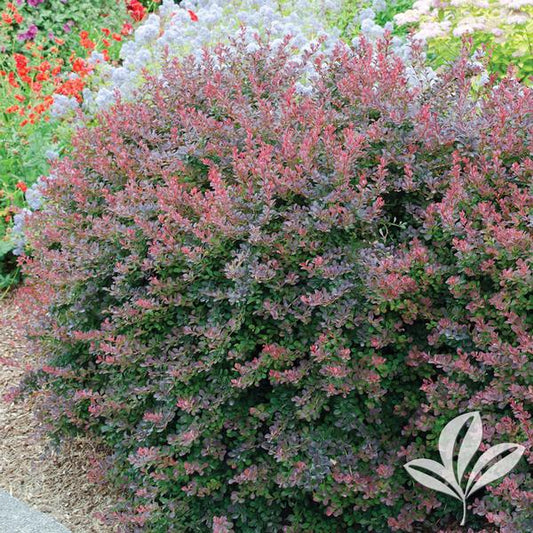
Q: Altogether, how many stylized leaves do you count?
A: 3